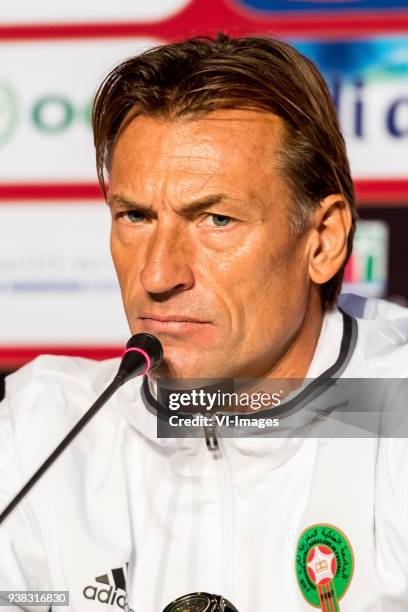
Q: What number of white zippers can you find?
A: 1